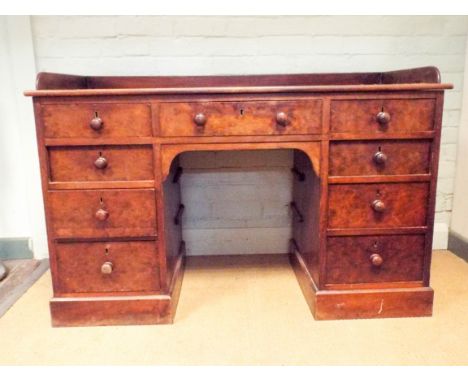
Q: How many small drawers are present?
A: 8